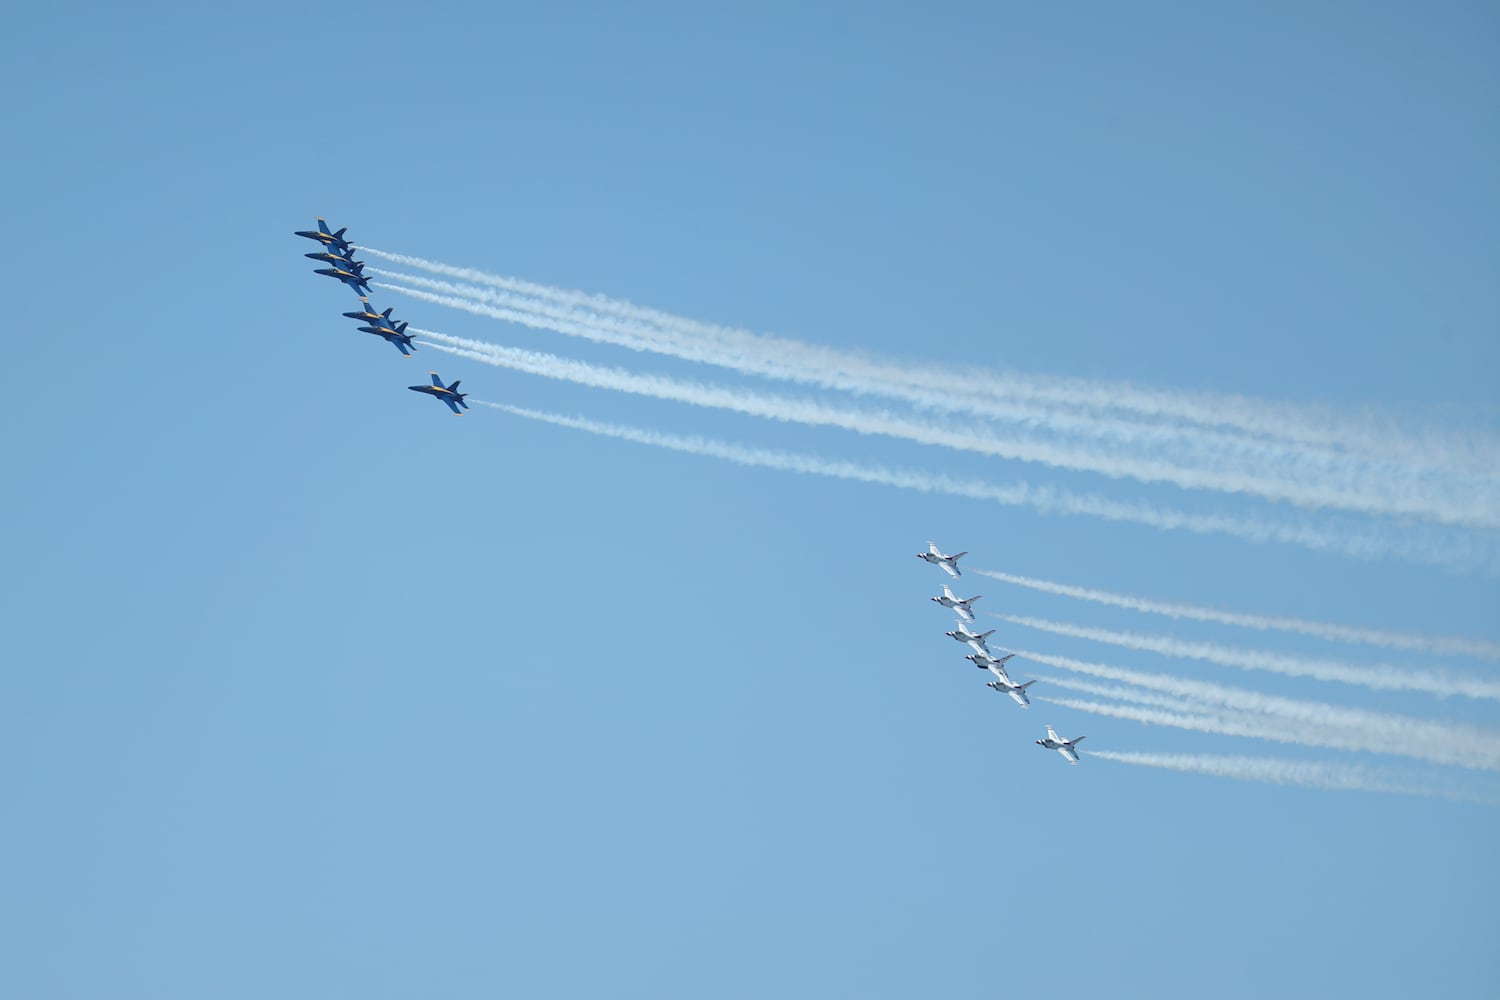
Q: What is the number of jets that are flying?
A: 12